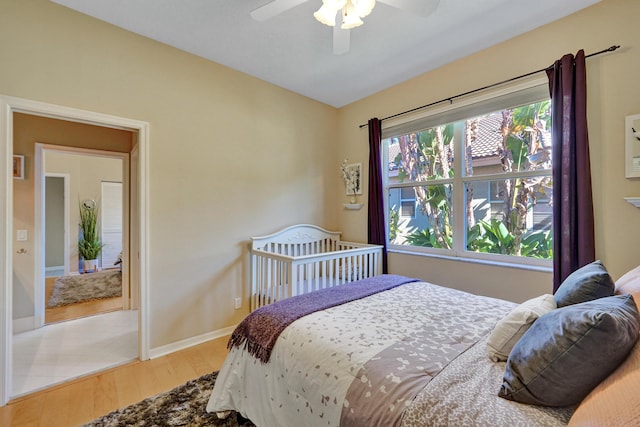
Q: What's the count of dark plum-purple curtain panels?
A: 2